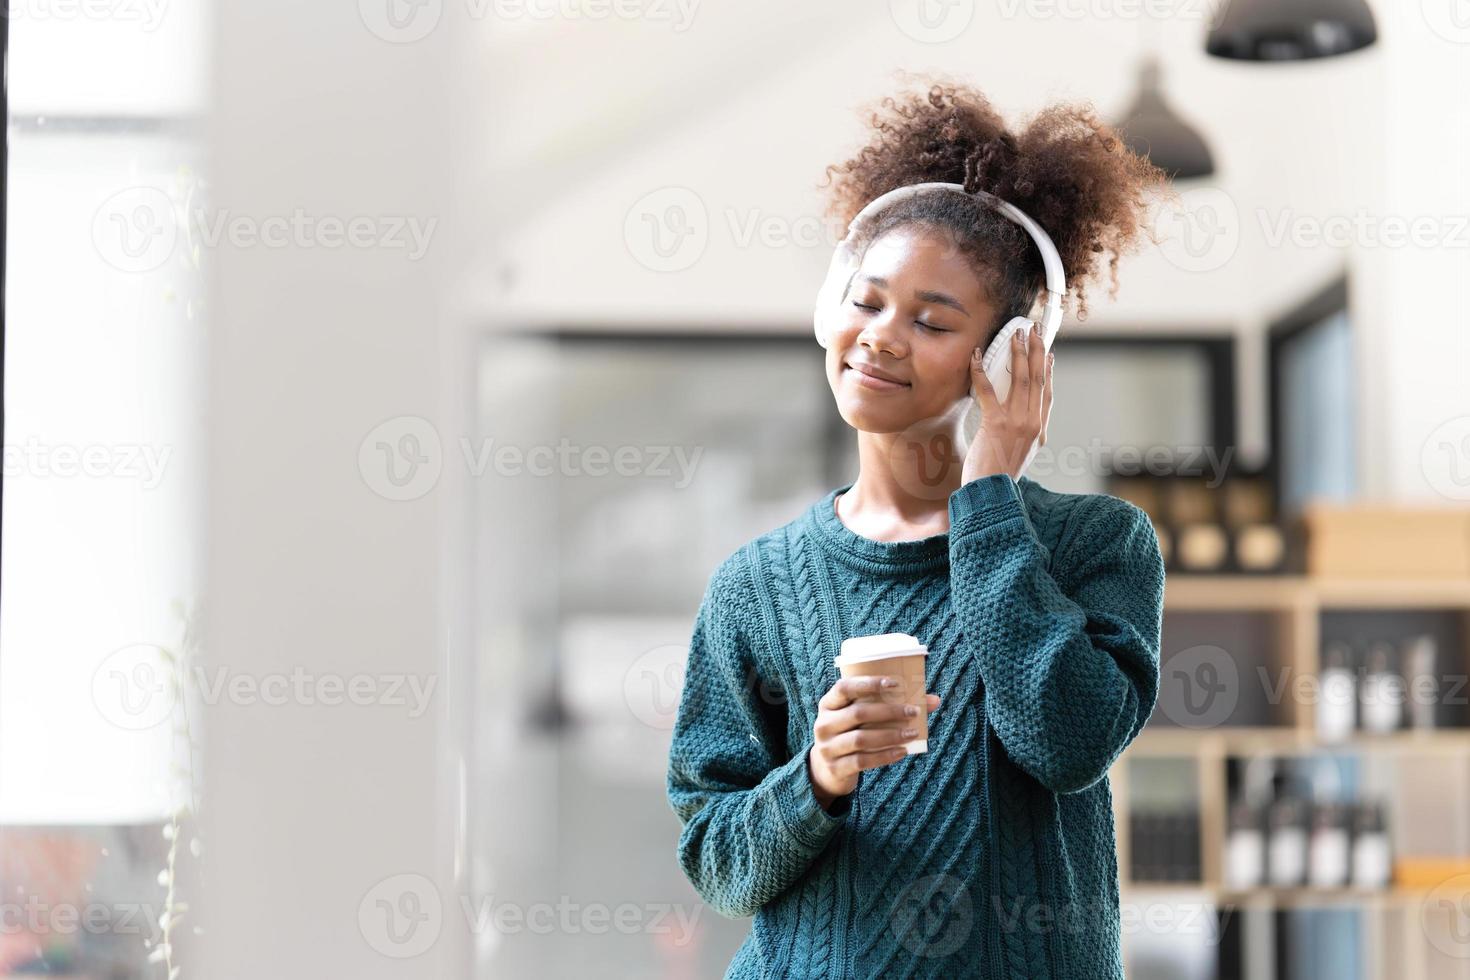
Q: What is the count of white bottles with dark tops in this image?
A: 6